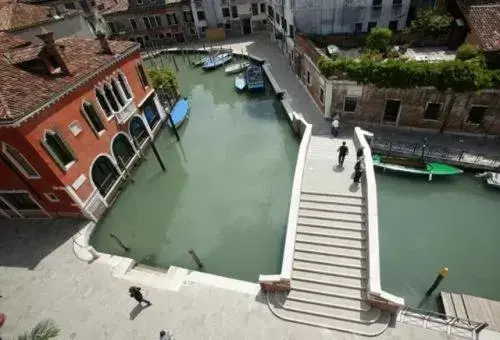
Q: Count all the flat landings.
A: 1